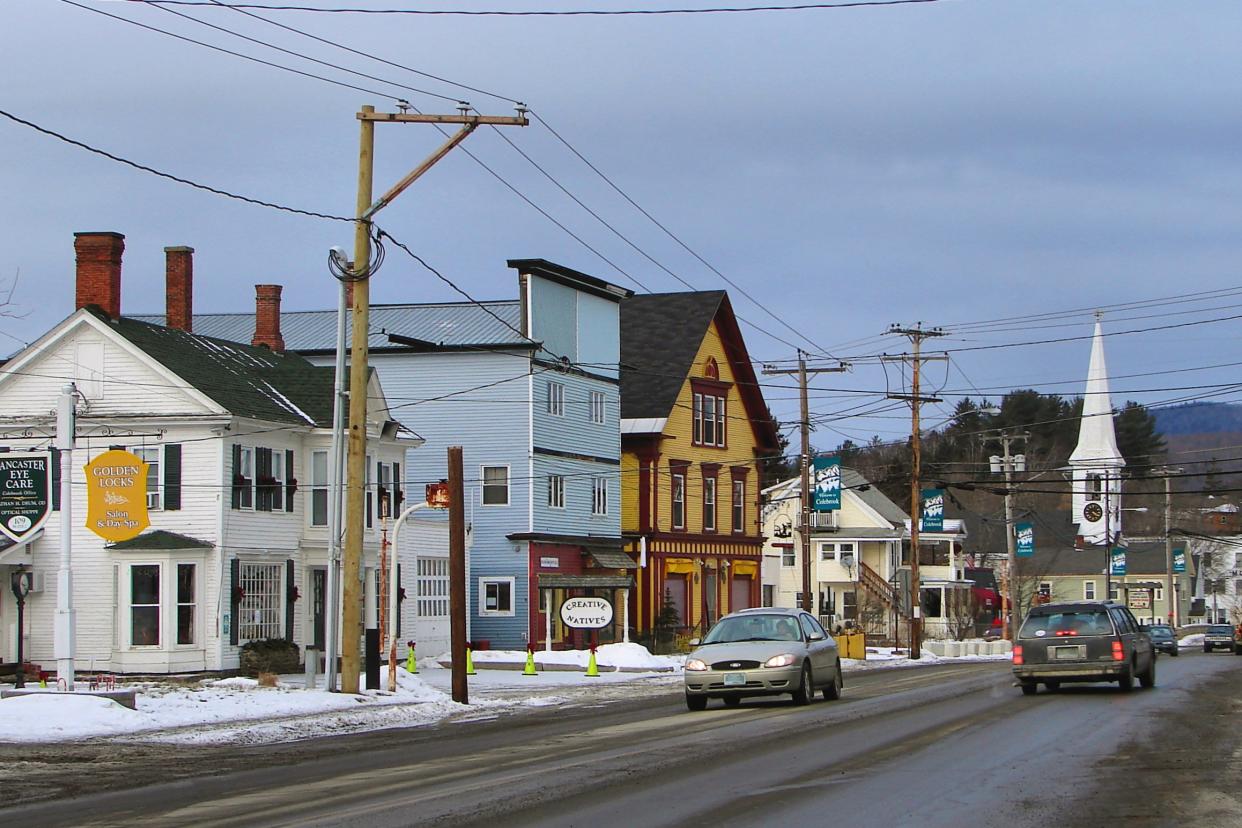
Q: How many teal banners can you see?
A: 5